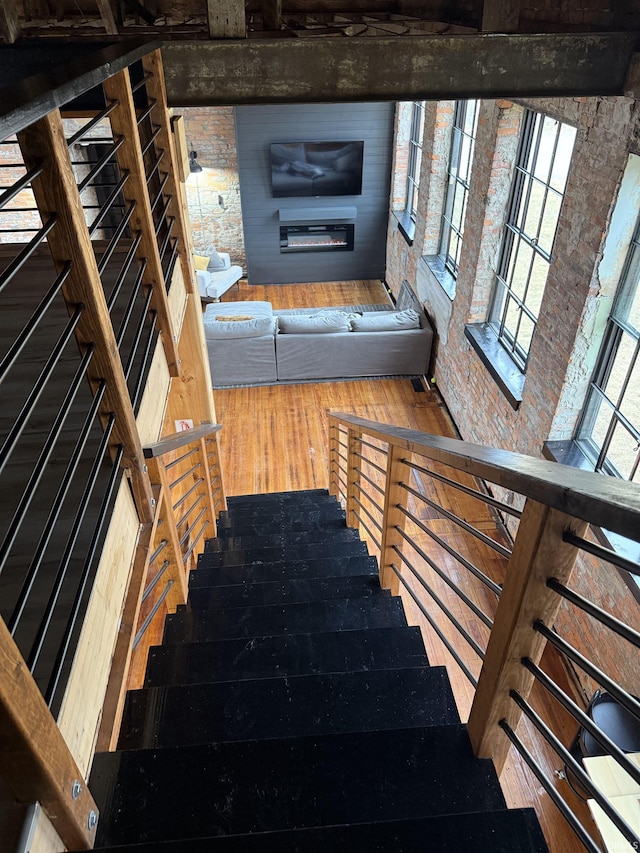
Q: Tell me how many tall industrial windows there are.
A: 4